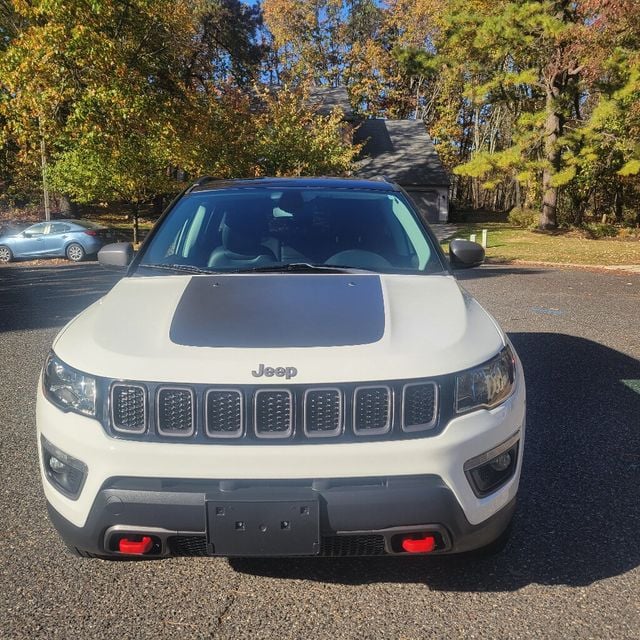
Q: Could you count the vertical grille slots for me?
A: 7